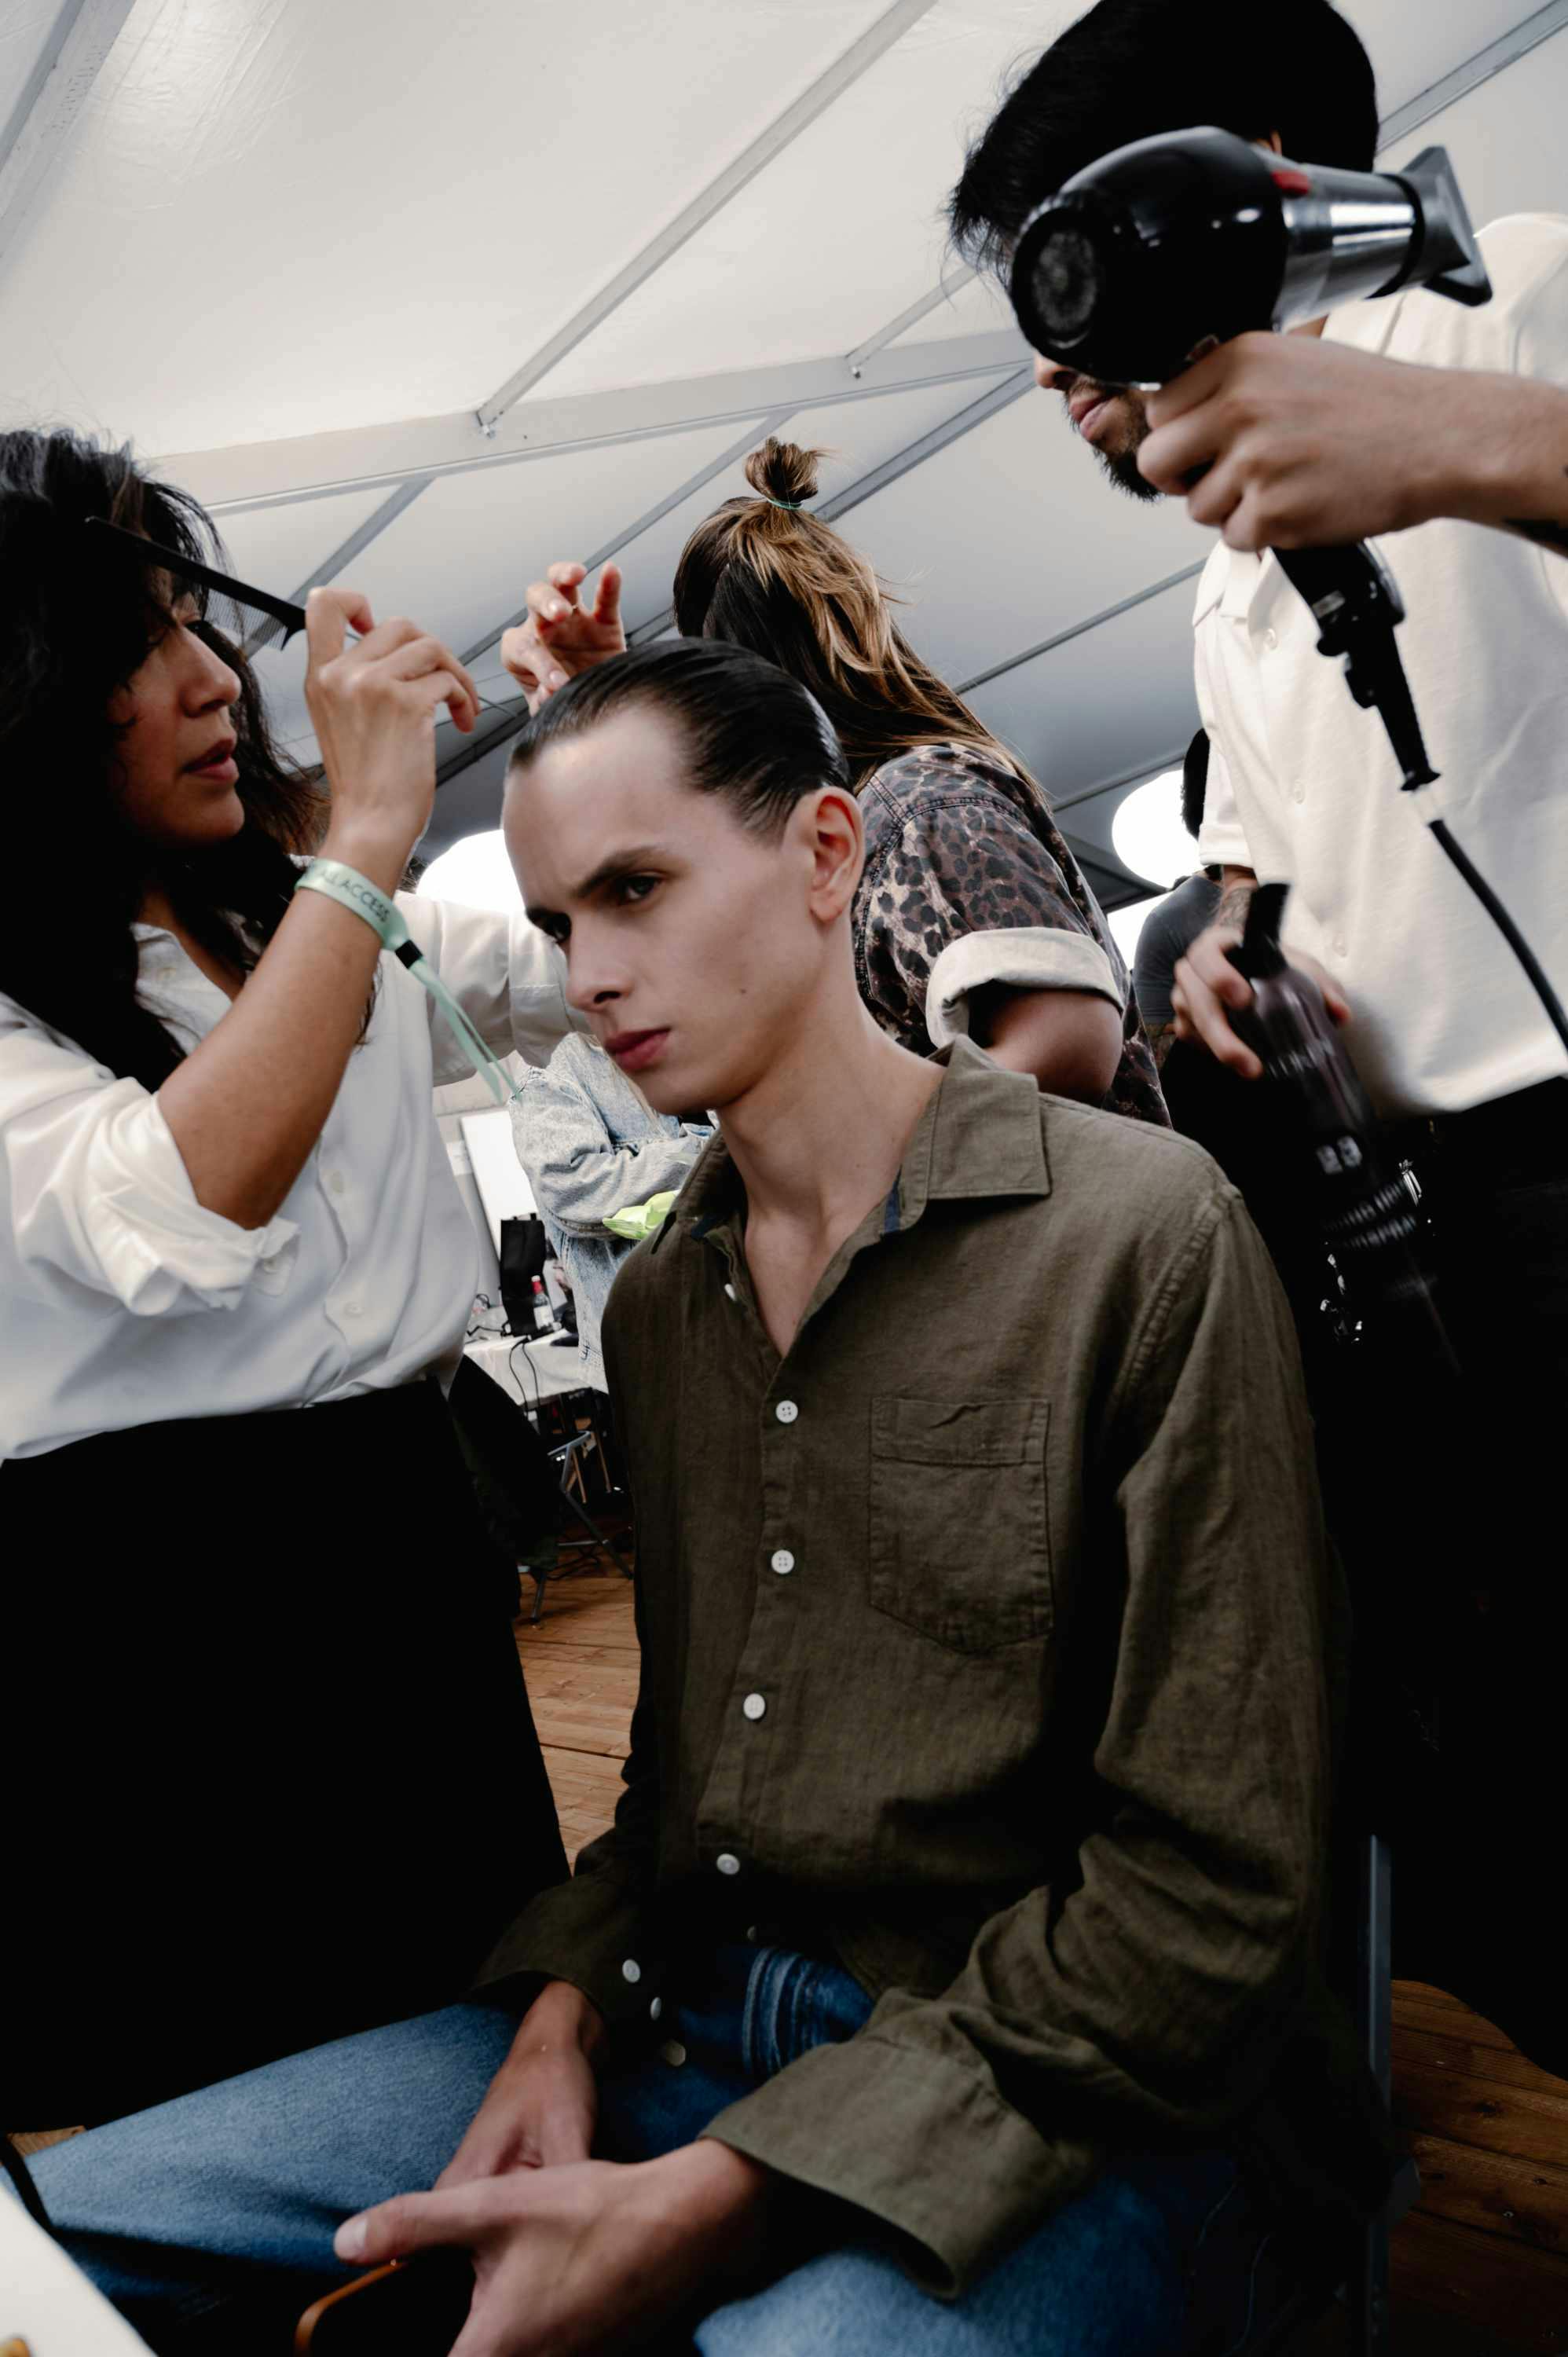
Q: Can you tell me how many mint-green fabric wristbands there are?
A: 1